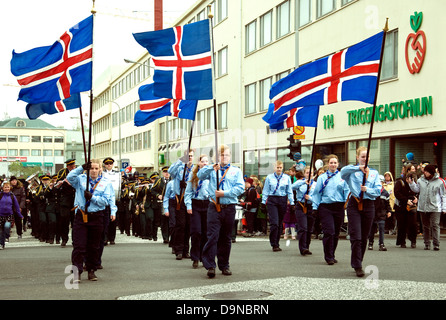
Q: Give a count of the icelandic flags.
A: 6